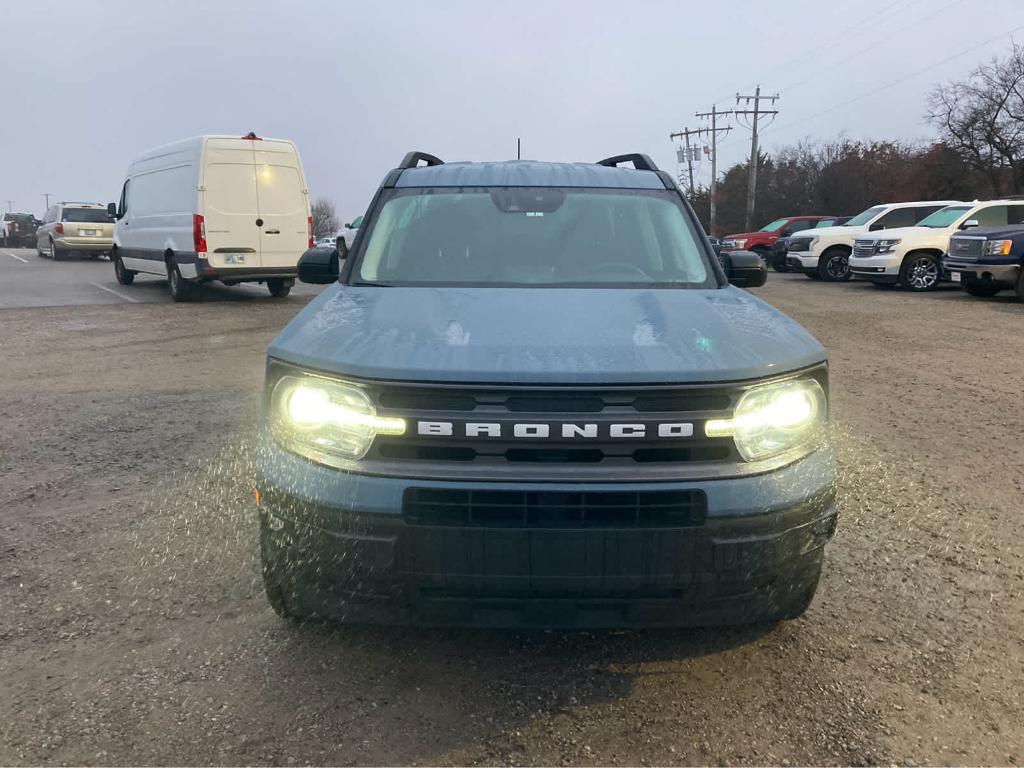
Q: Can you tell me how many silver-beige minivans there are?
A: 1